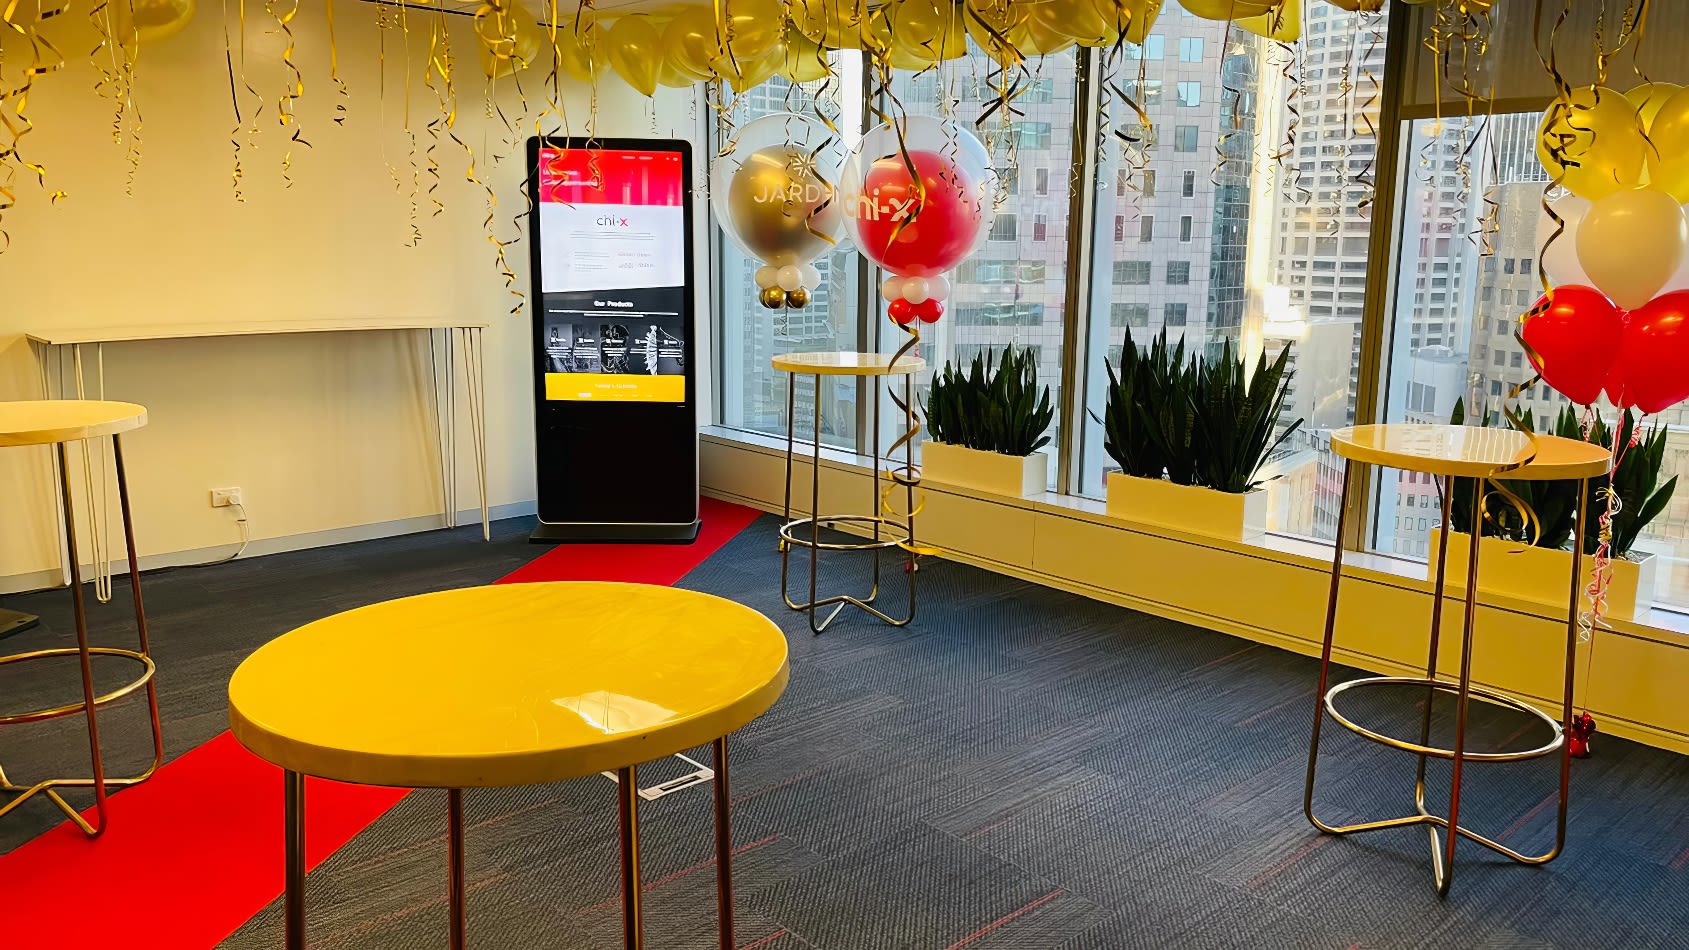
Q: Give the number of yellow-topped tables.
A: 4